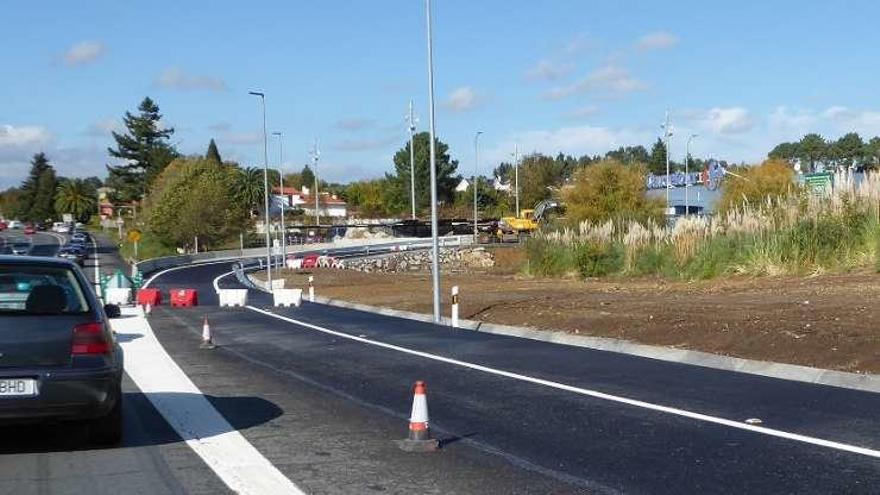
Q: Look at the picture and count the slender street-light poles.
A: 9